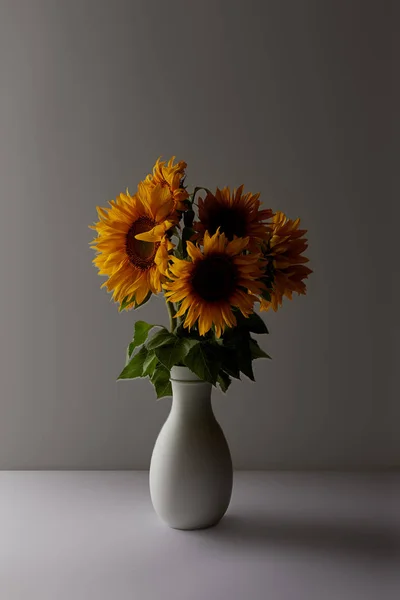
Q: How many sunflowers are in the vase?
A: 5